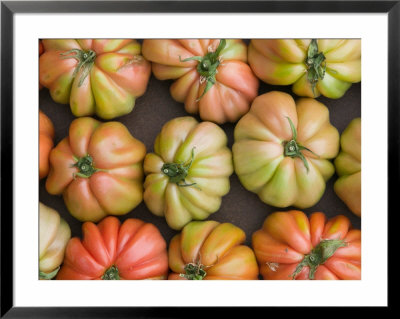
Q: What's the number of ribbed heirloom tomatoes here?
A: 12